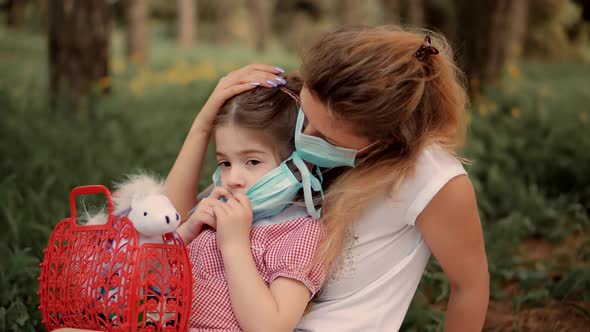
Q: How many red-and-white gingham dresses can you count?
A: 1